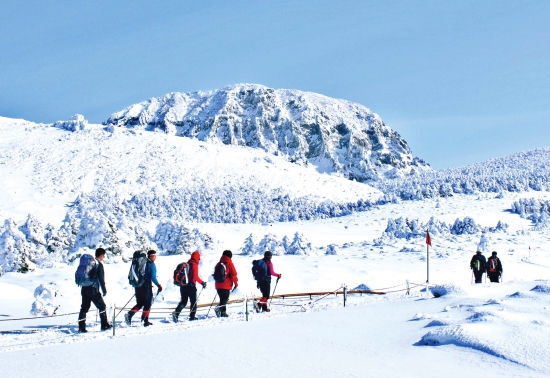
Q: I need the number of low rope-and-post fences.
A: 1